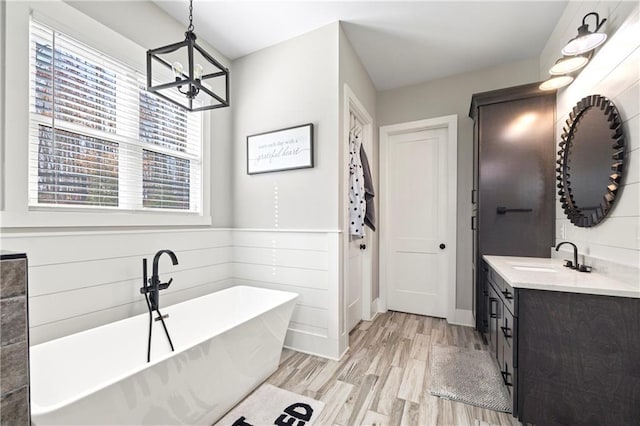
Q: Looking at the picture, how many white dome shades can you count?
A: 3